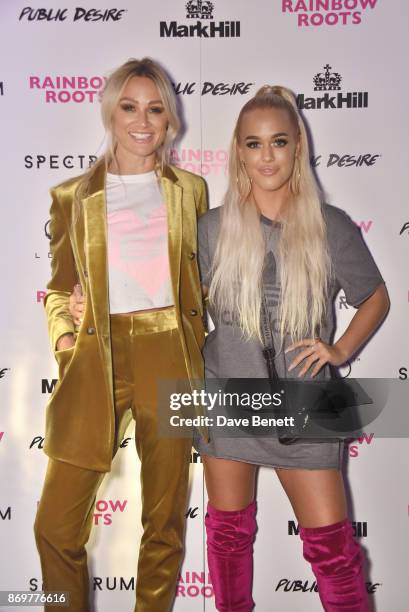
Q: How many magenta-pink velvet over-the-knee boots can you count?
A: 2